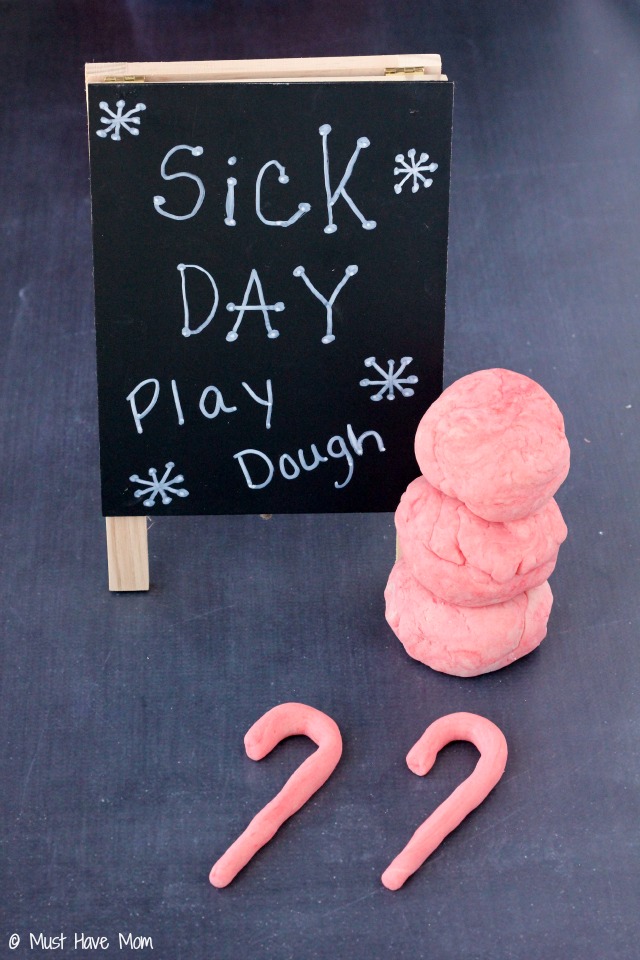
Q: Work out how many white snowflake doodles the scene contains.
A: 4